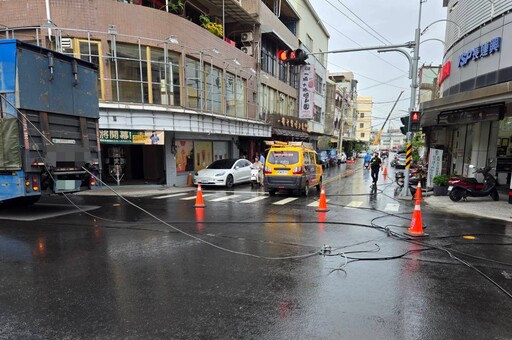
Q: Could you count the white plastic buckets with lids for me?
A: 0